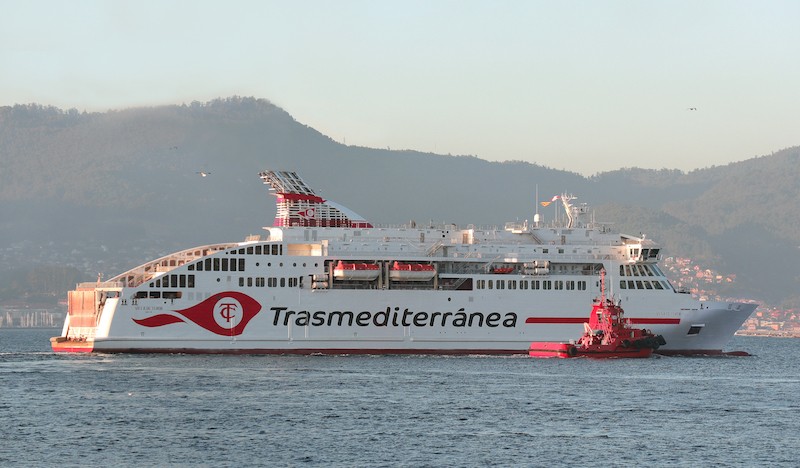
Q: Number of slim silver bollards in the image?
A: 0